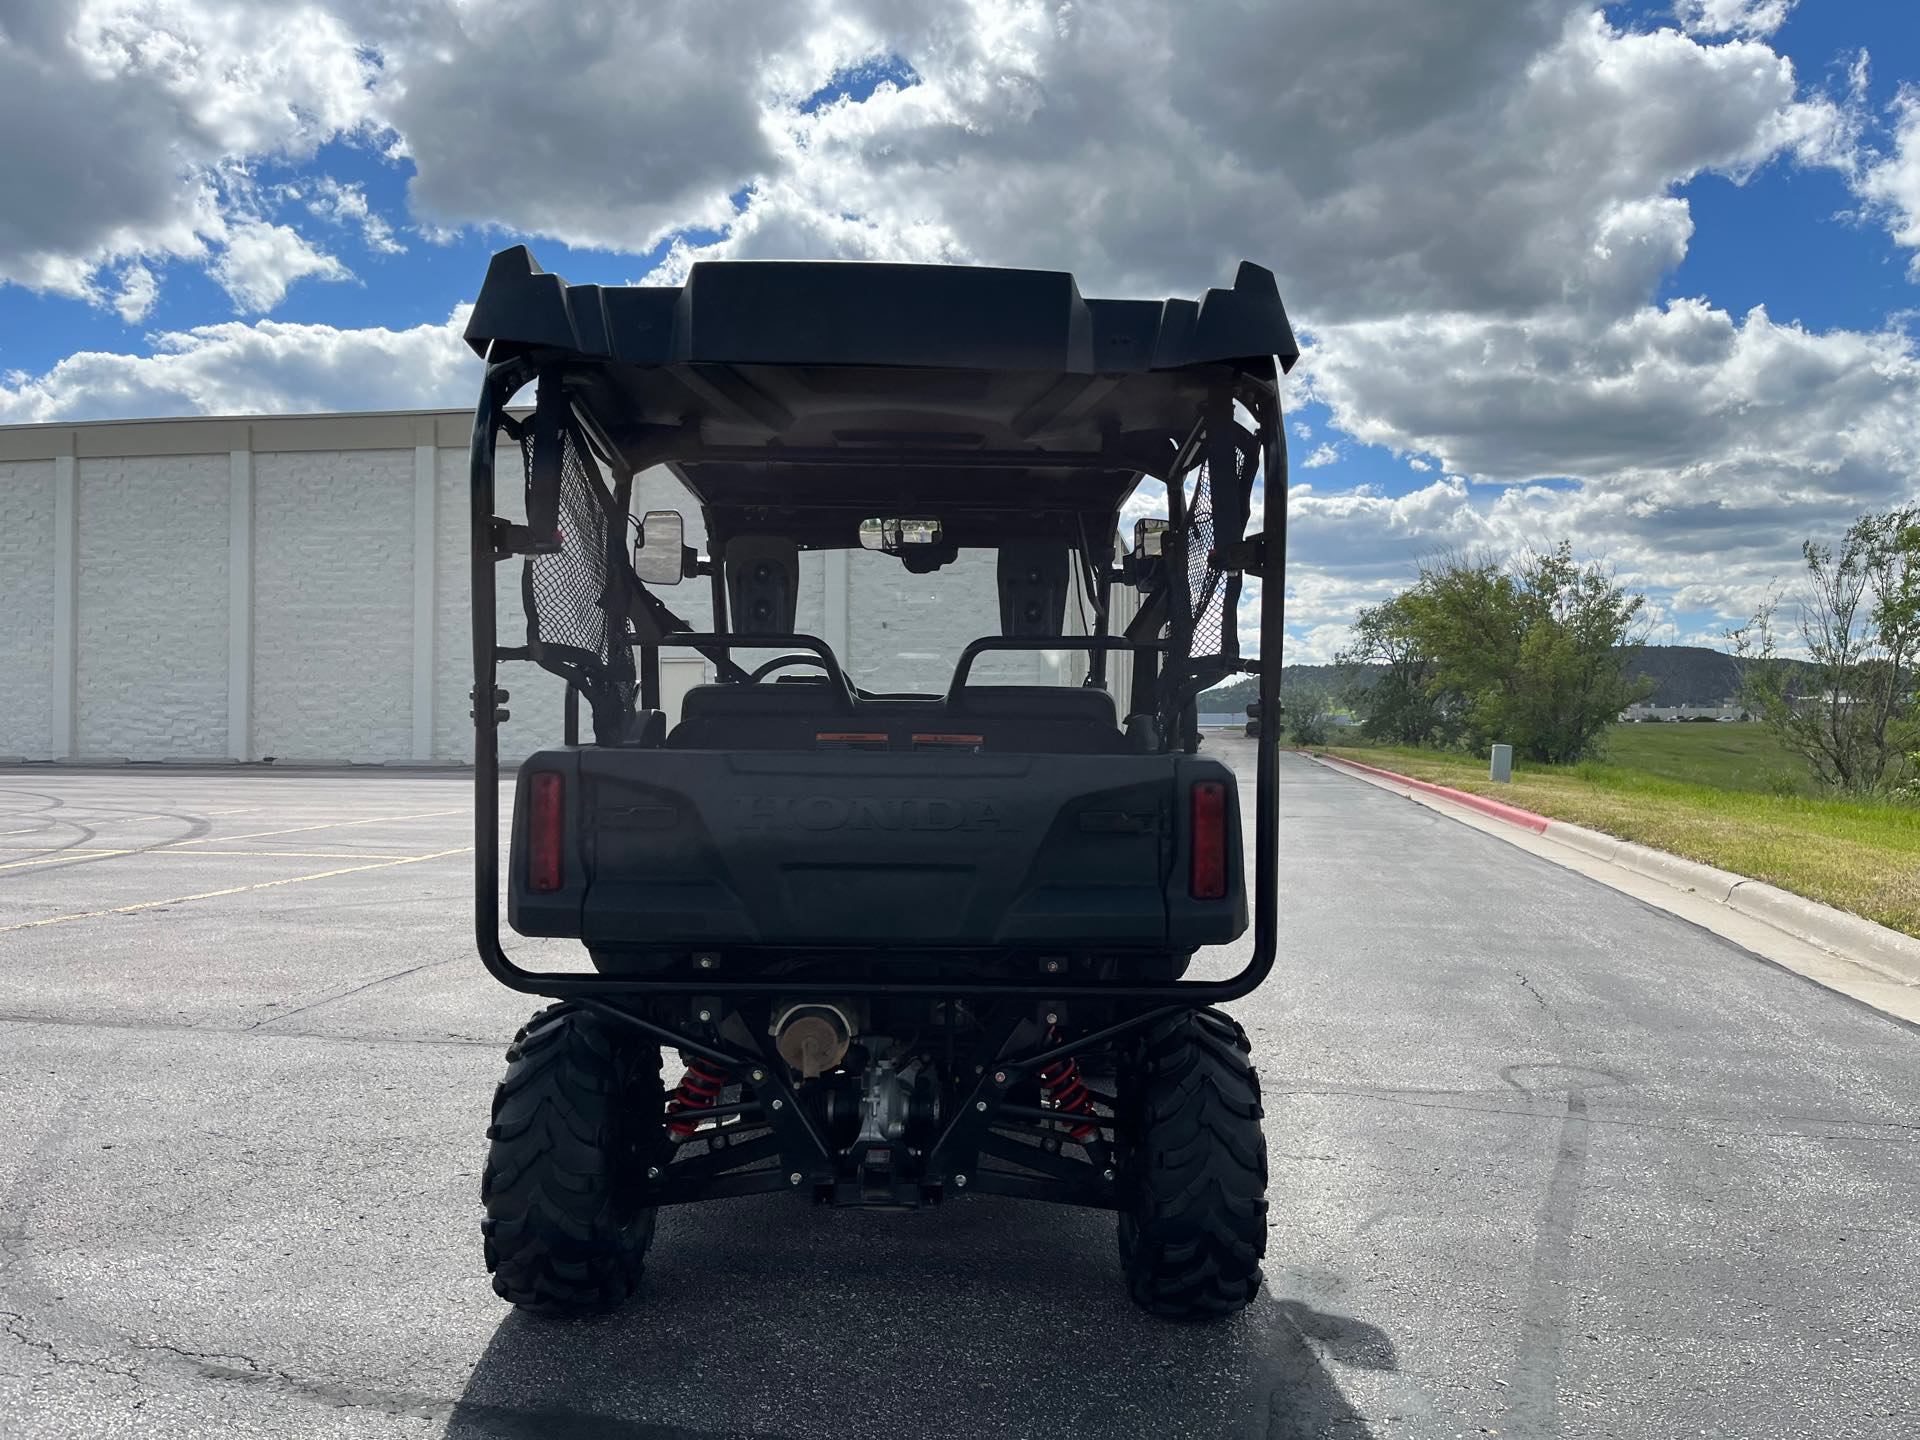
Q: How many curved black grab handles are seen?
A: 2